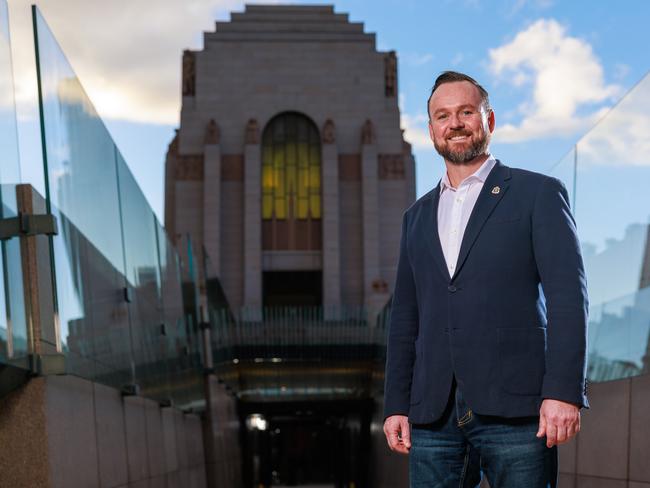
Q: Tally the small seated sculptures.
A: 4